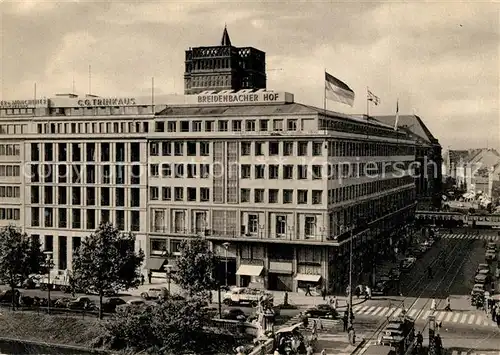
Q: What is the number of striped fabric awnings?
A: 0